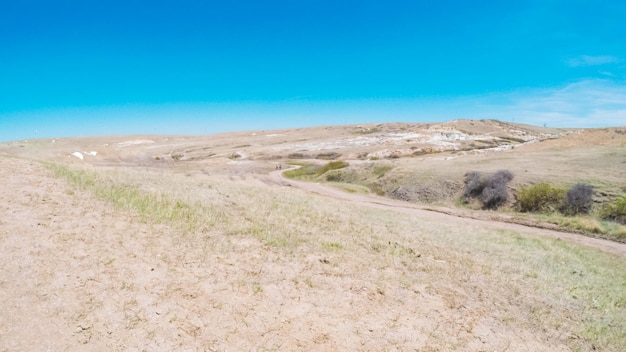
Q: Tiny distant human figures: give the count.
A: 2